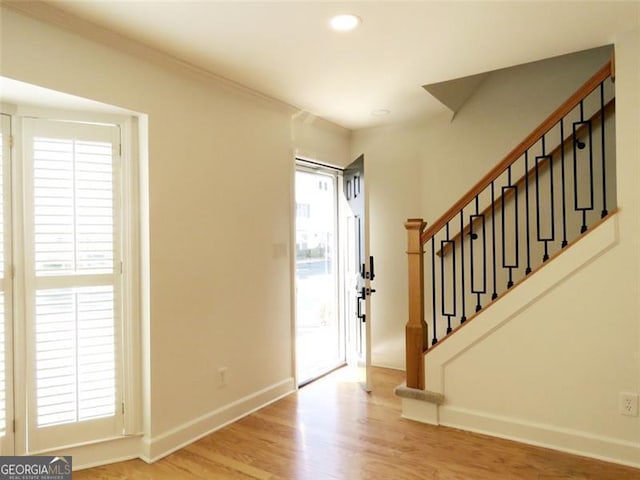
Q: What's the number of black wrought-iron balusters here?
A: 11